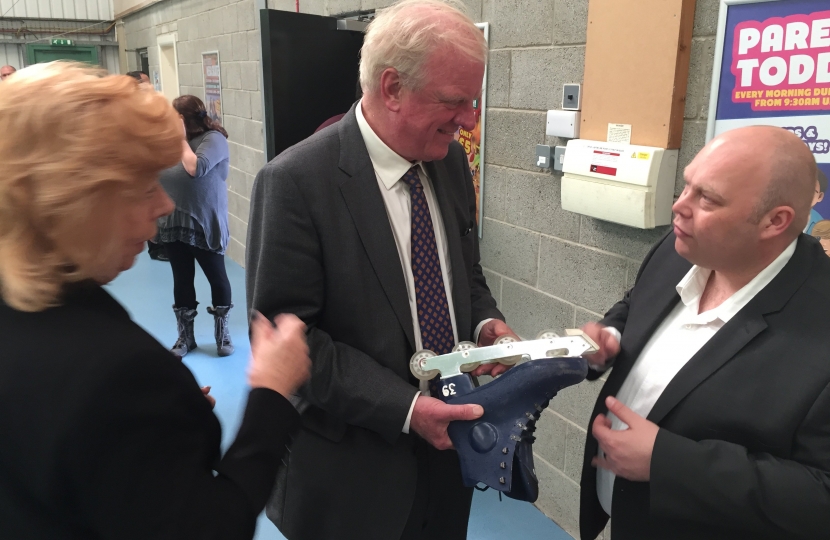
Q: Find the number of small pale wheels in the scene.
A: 4